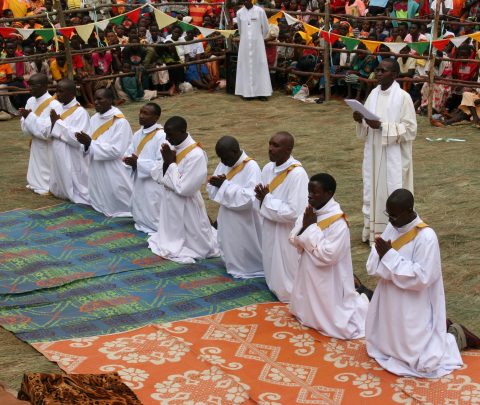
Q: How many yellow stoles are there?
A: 9